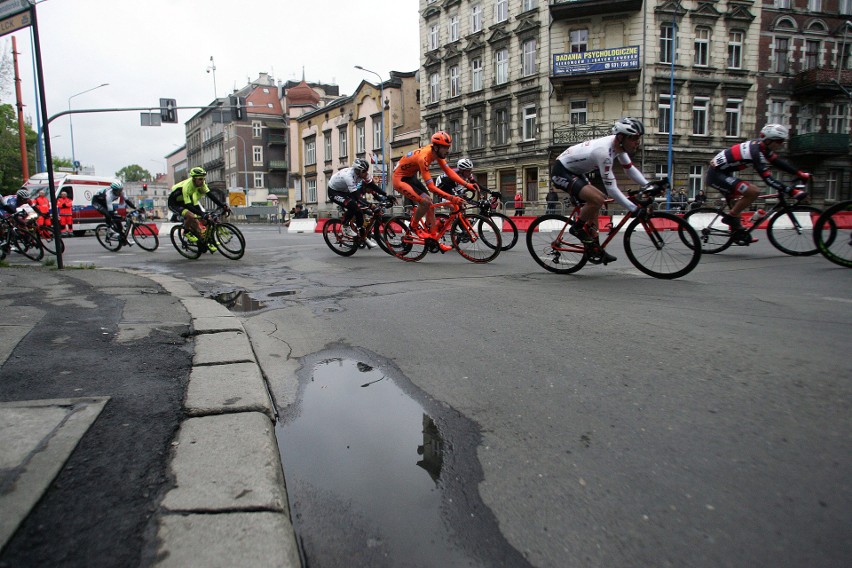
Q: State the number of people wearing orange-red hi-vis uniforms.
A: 2